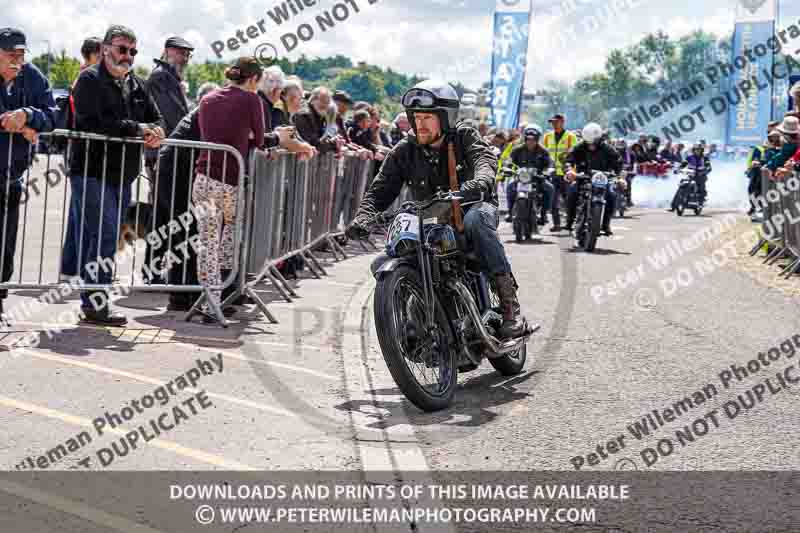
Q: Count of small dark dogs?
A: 1